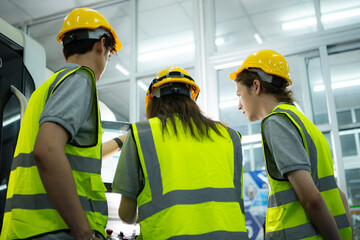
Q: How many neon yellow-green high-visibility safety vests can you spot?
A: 3